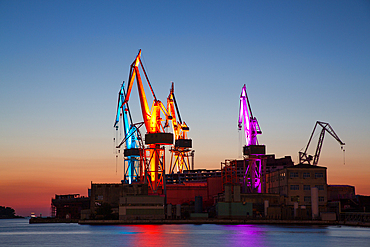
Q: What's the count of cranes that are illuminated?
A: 4